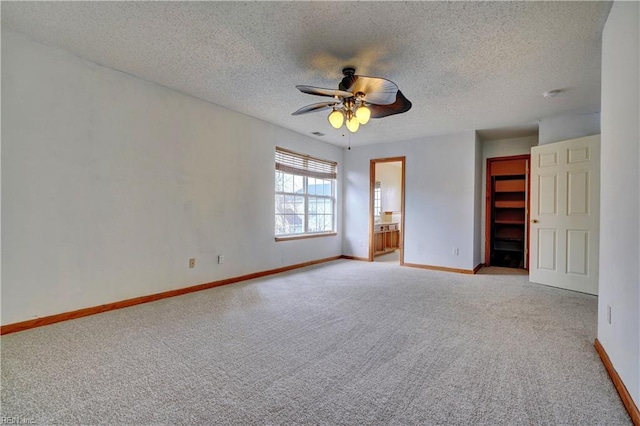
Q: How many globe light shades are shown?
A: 3